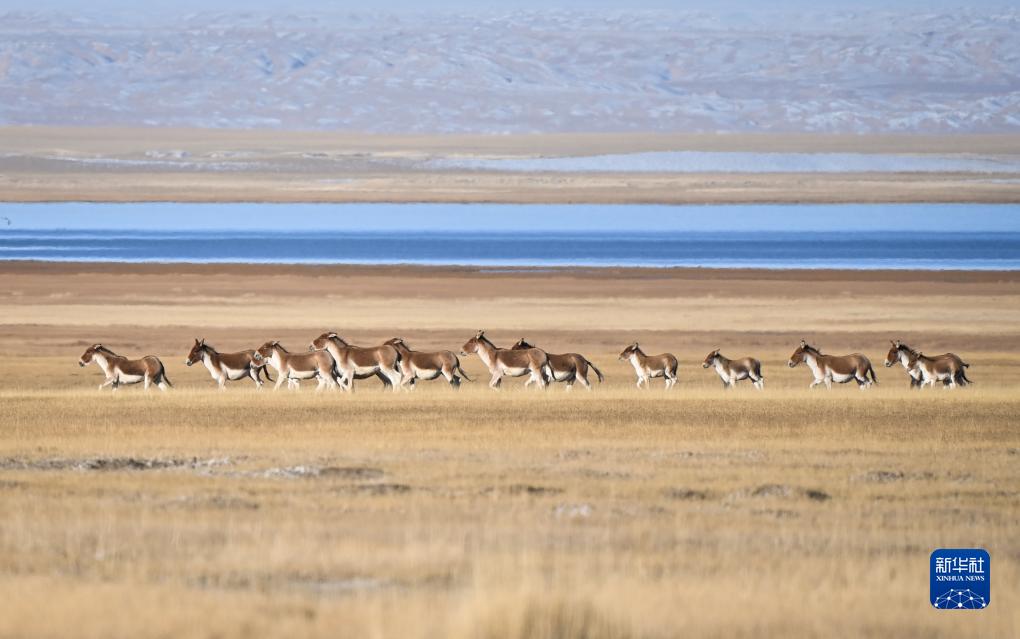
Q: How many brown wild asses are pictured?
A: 12